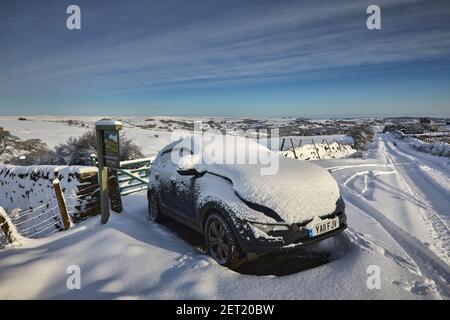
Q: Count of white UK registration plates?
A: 1